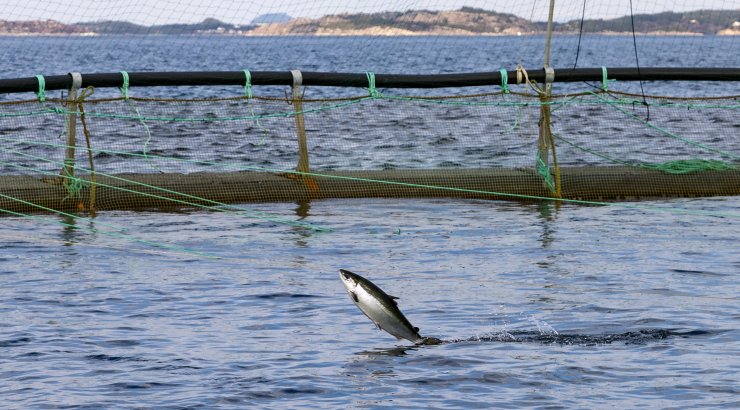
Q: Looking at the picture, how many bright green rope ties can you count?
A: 6